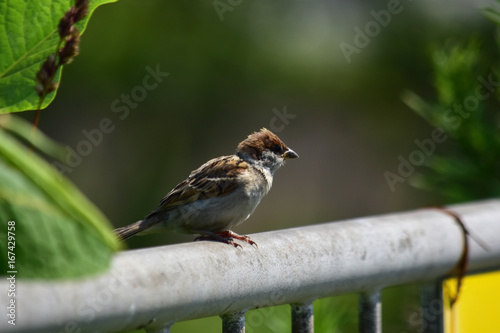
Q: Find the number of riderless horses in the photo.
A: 0